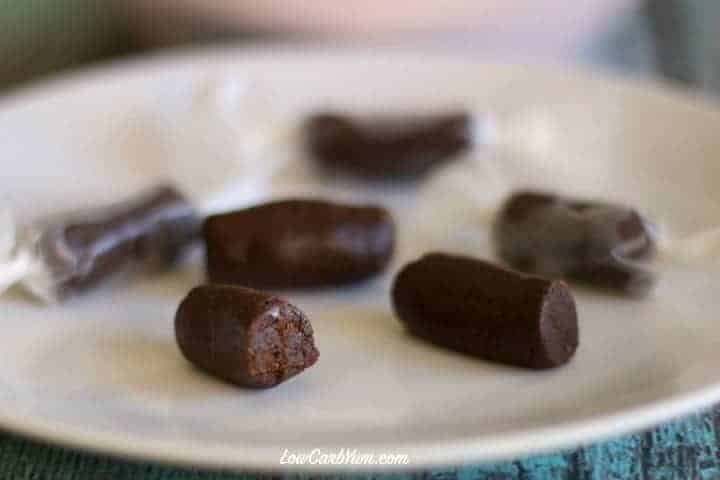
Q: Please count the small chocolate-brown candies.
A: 6